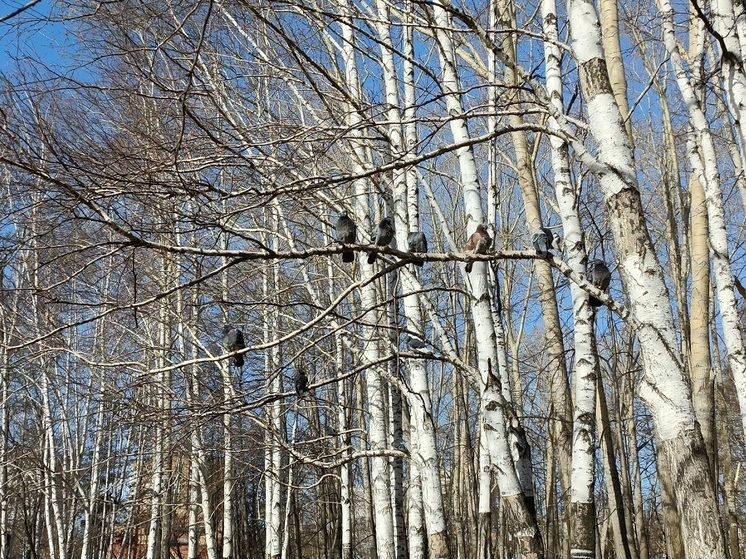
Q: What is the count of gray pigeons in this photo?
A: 8